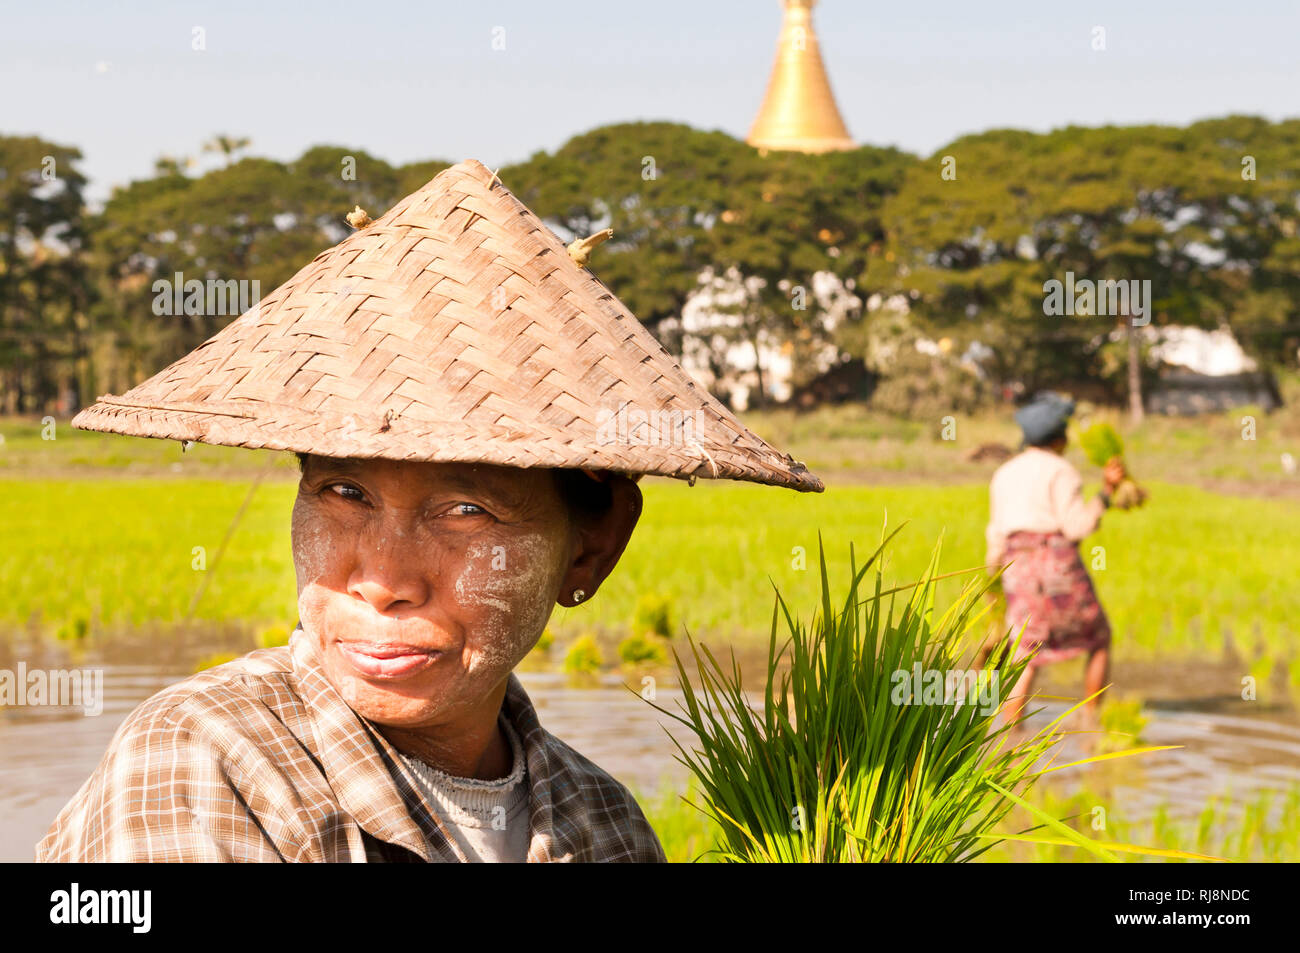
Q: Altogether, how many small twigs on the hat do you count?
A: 2